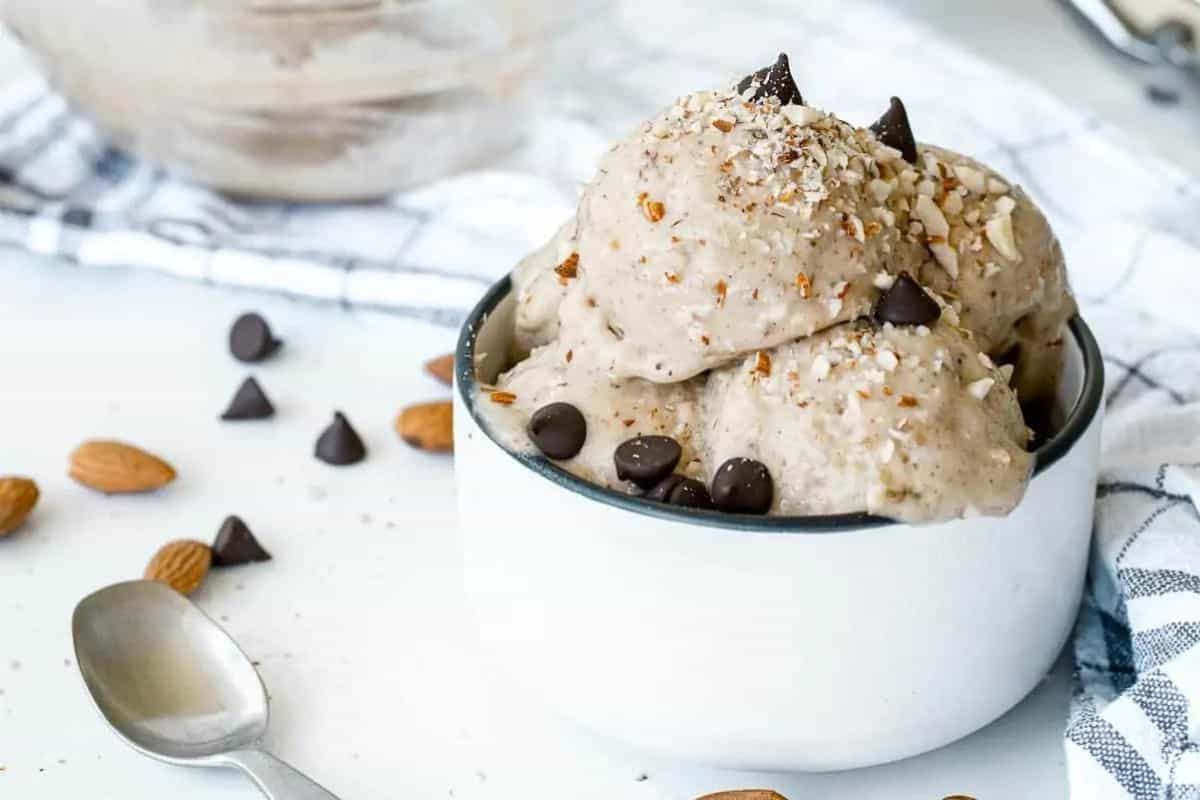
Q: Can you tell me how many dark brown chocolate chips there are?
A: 12